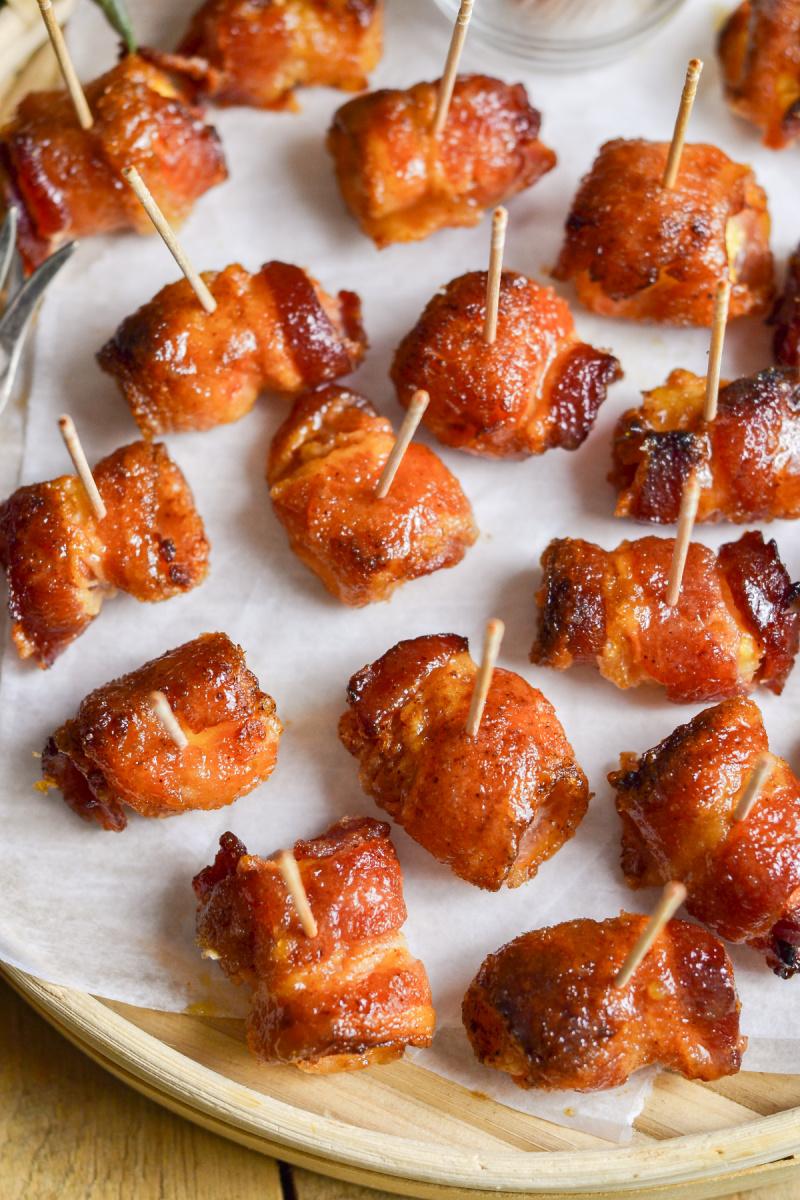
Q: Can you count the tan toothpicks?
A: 14